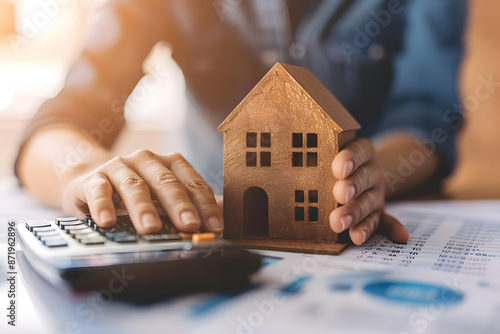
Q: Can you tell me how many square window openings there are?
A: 12